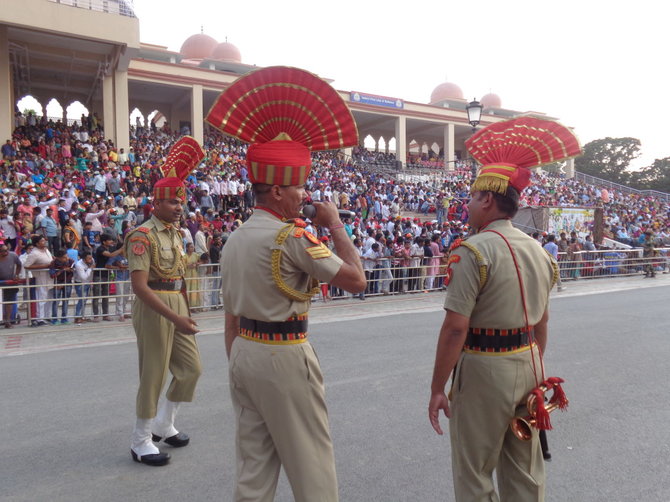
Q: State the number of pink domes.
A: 4